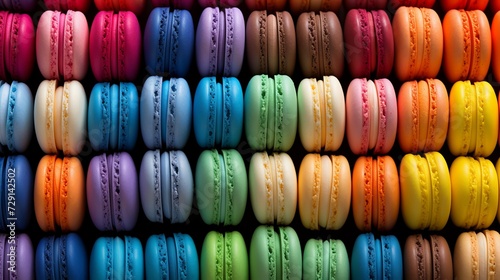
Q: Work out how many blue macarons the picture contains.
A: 11